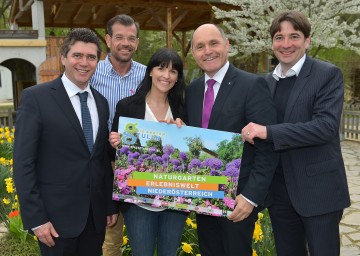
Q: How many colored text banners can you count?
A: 3